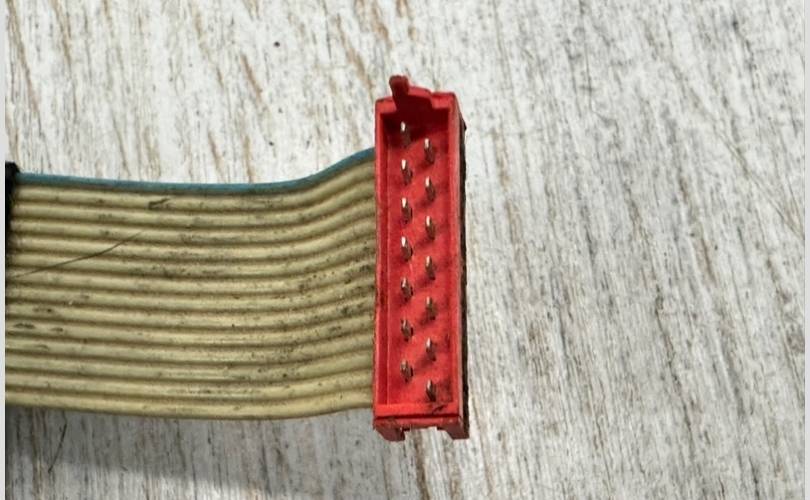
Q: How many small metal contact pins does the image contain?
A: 14